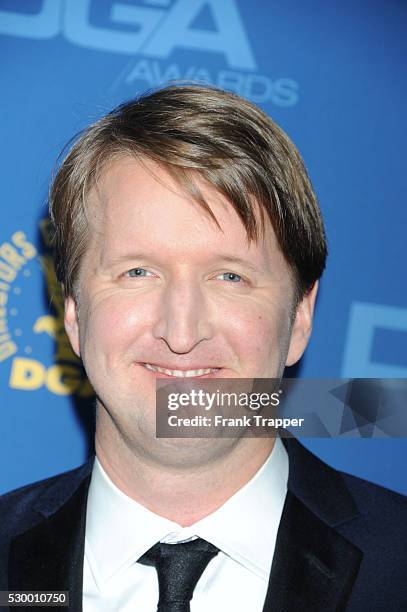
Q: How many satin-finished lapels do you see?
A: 2